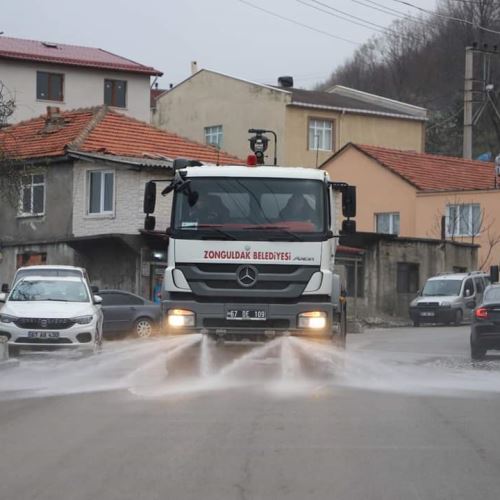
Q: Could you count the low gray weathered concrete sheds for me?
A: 1